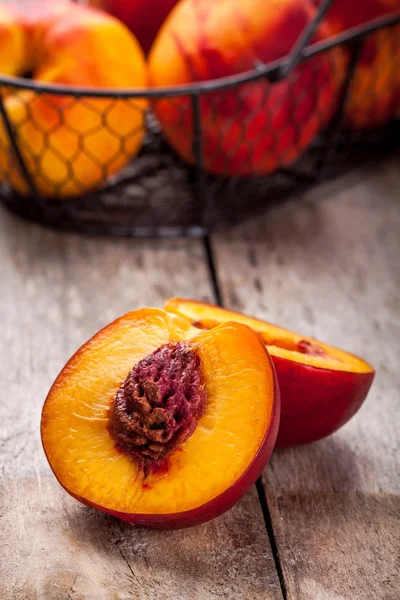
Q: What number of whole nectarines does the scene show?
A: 4